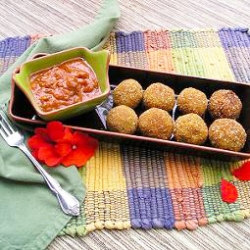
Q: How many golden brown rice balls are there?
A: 8